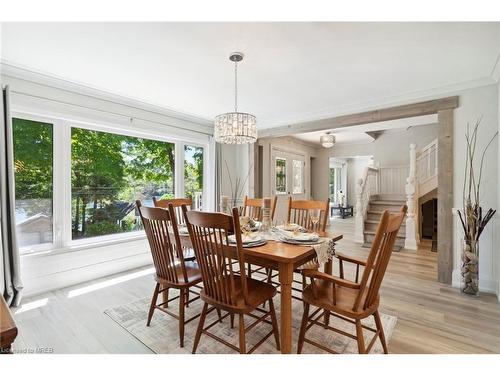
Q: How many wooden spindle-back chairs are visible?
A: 6